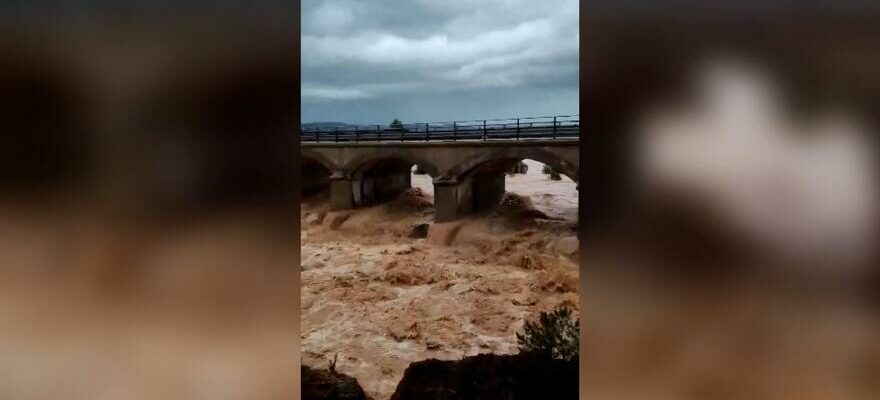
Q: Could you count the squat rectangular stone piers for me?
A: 2